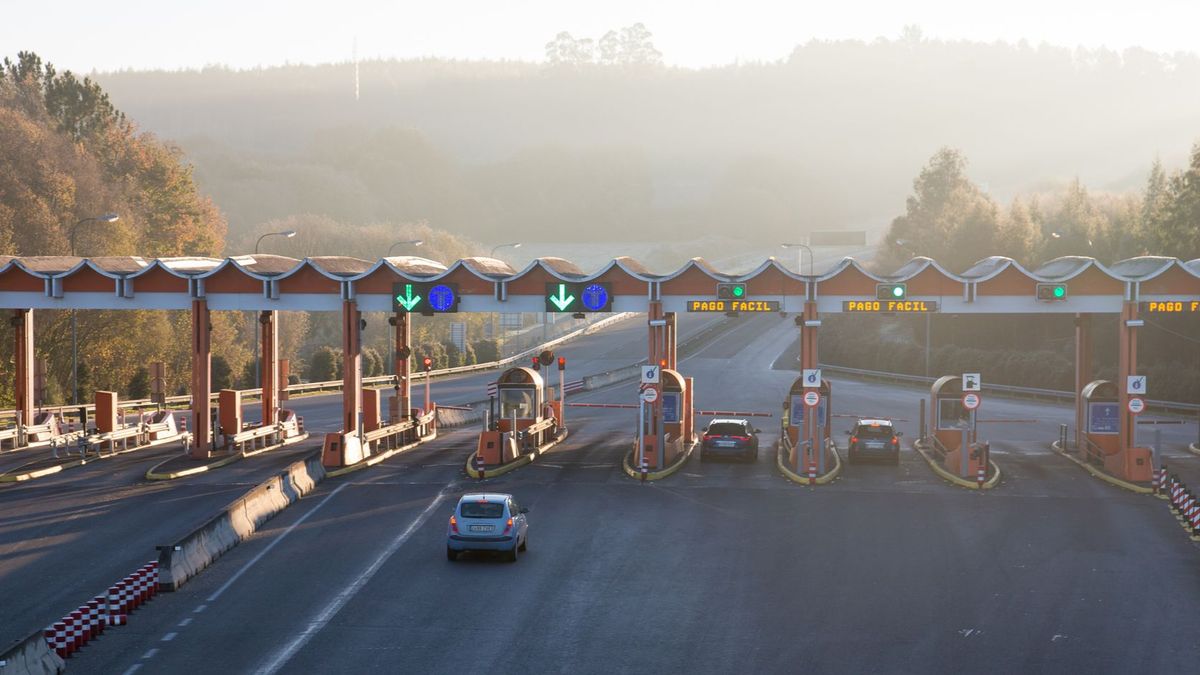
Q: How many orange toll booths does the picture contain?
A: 5